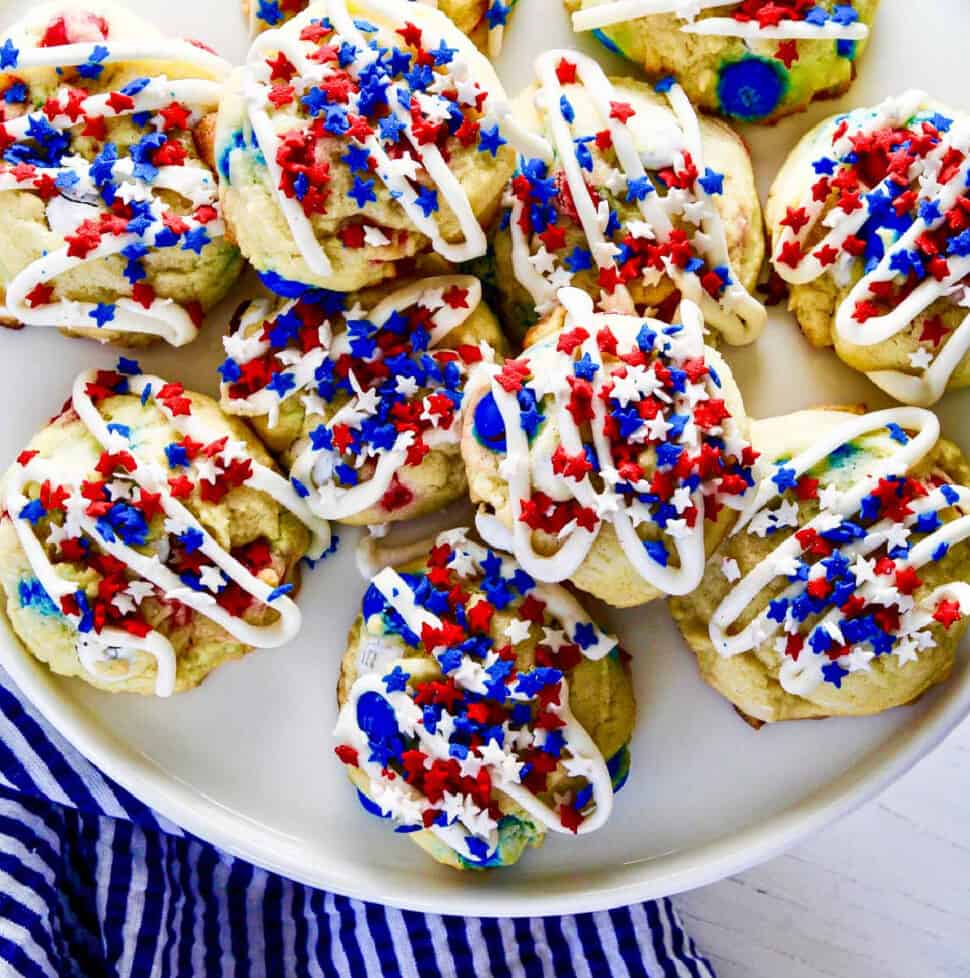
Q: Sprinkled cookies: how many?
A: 11